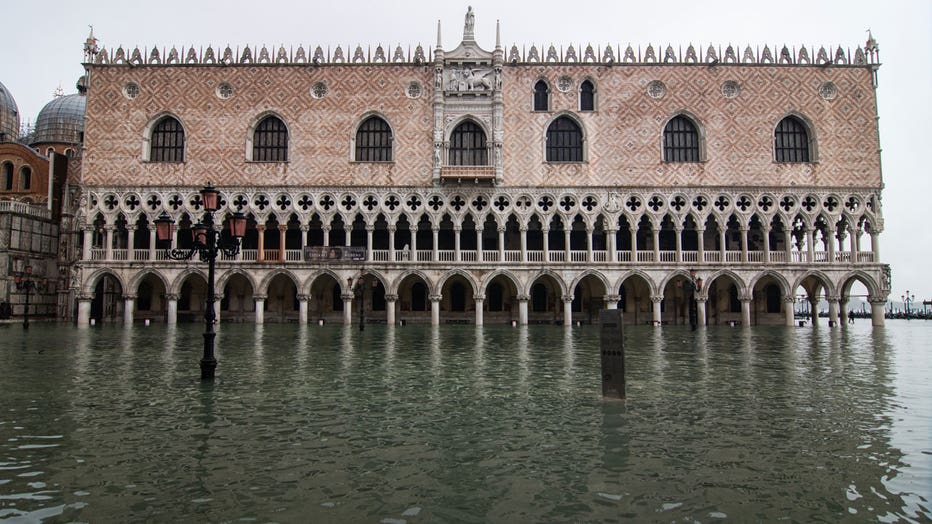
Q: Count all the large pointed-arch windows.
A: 7